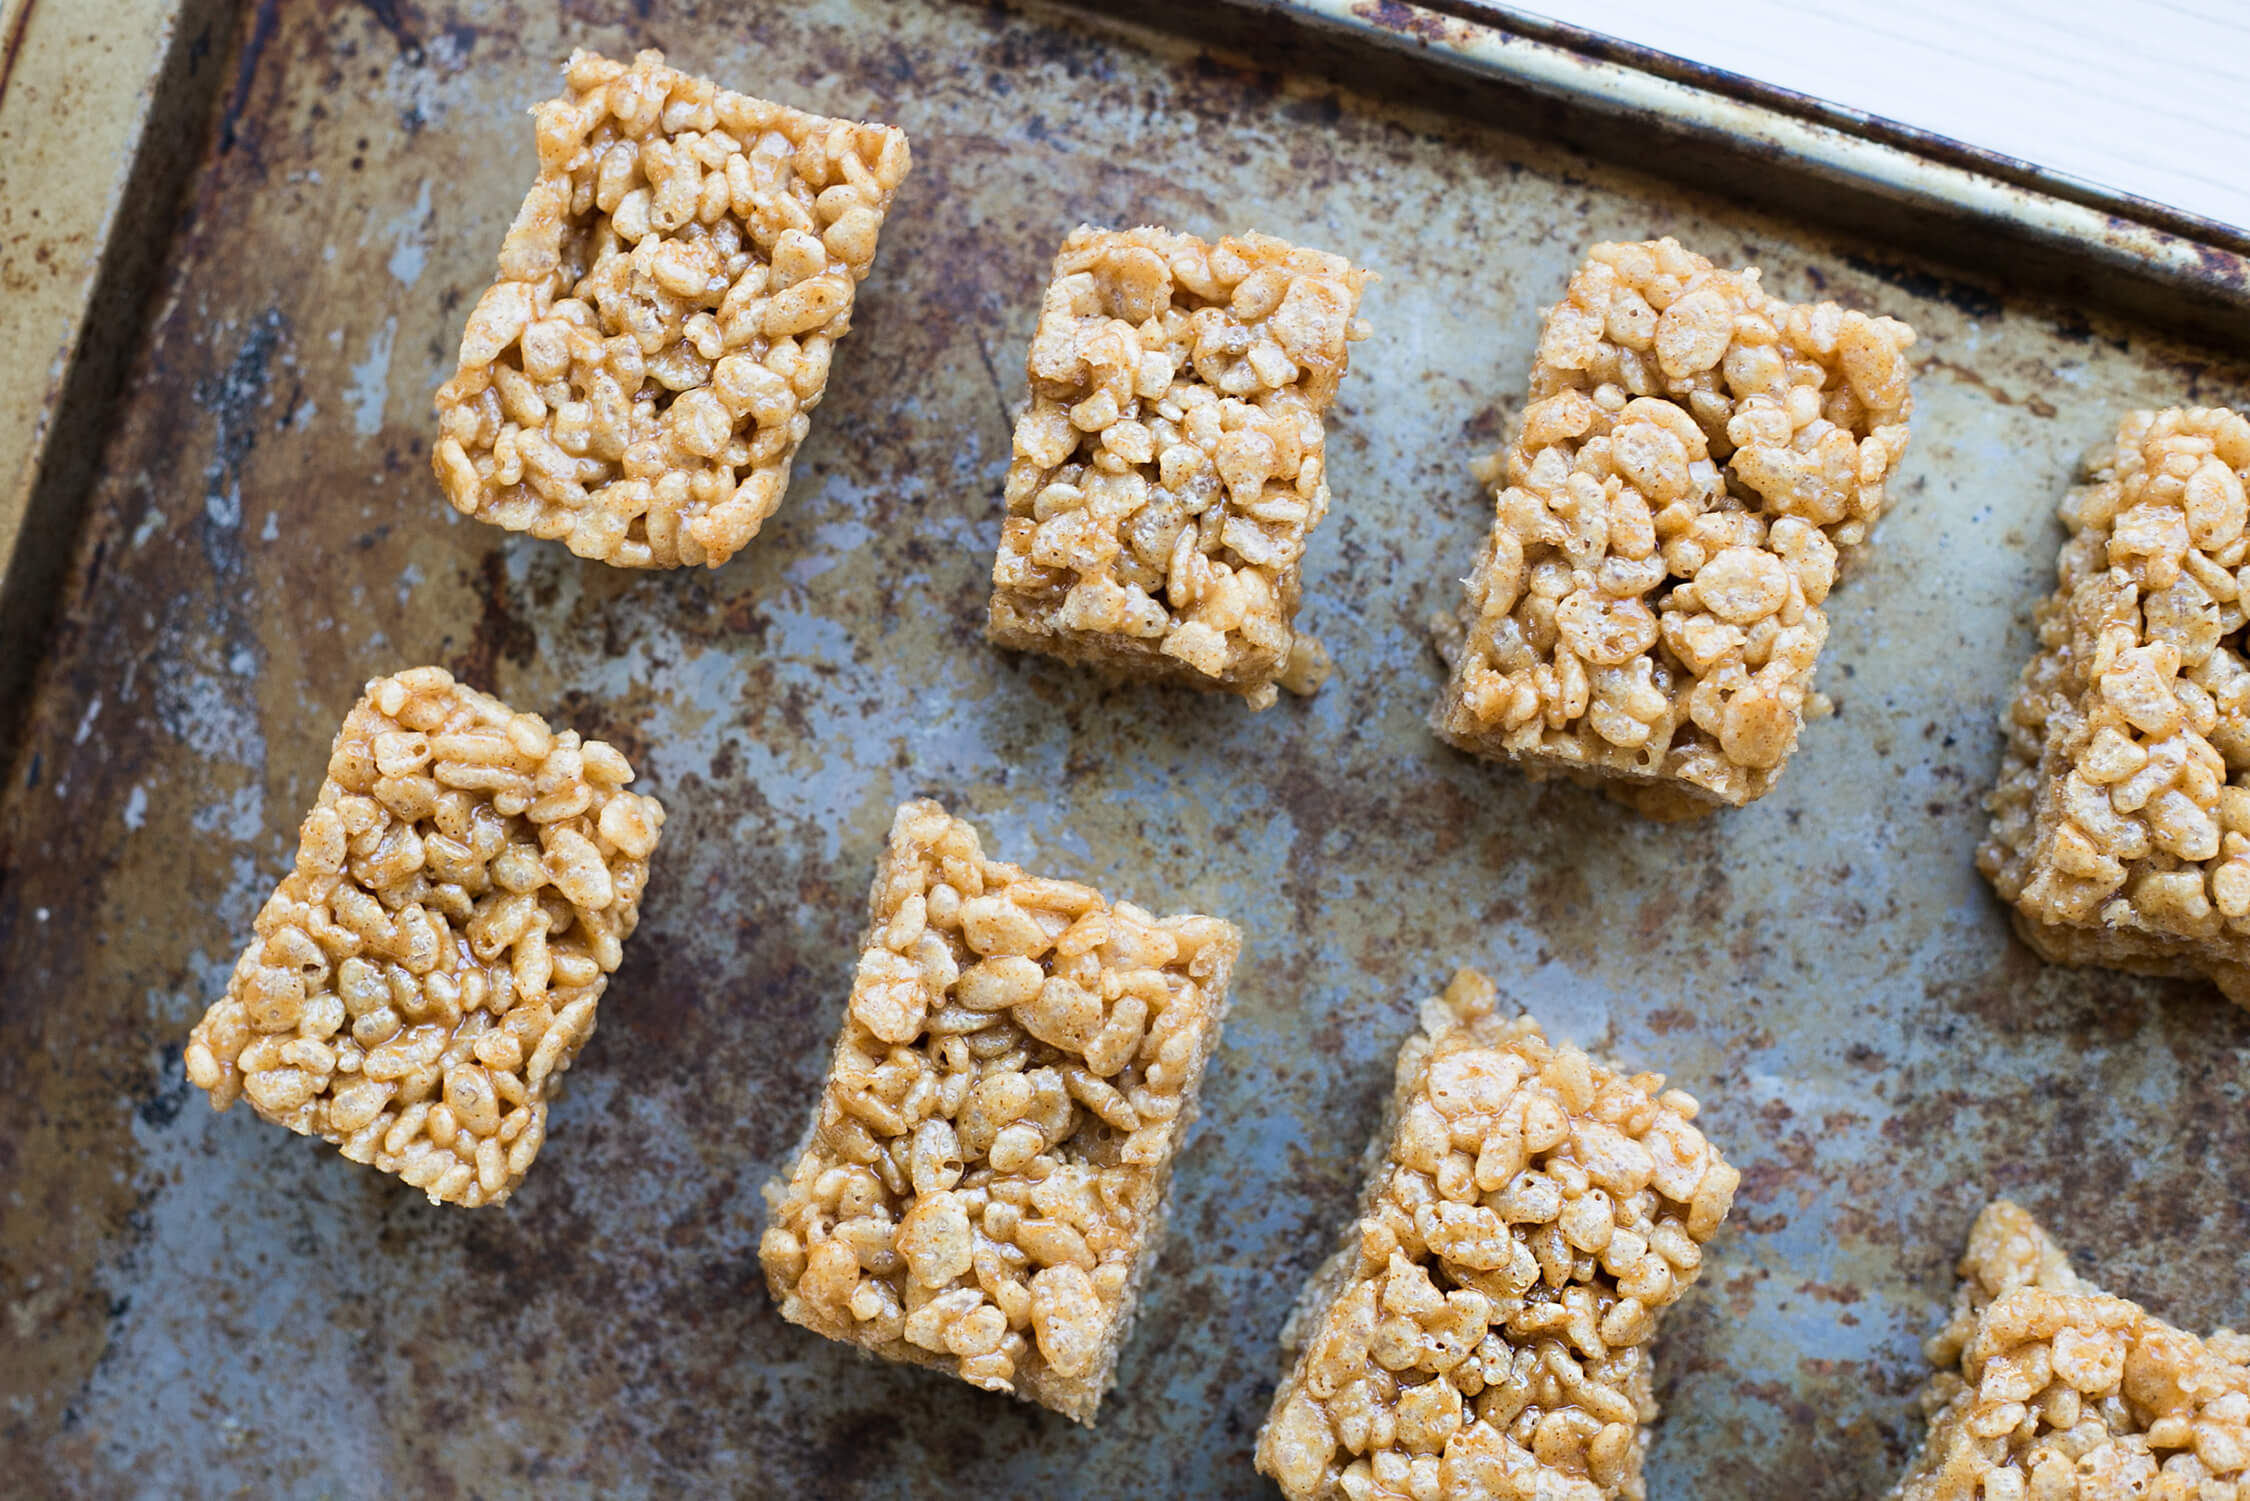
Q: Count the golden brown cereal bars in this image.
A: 8